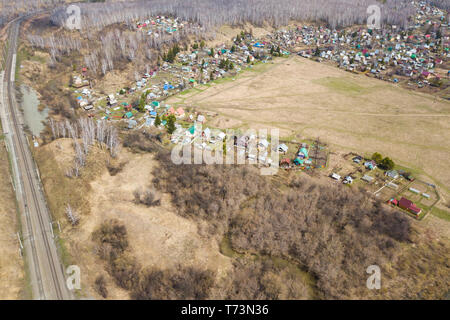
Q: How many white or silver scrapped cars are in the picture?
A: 0